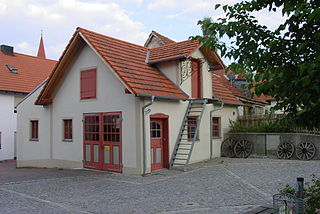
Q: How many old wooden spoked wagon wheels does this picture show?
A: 4